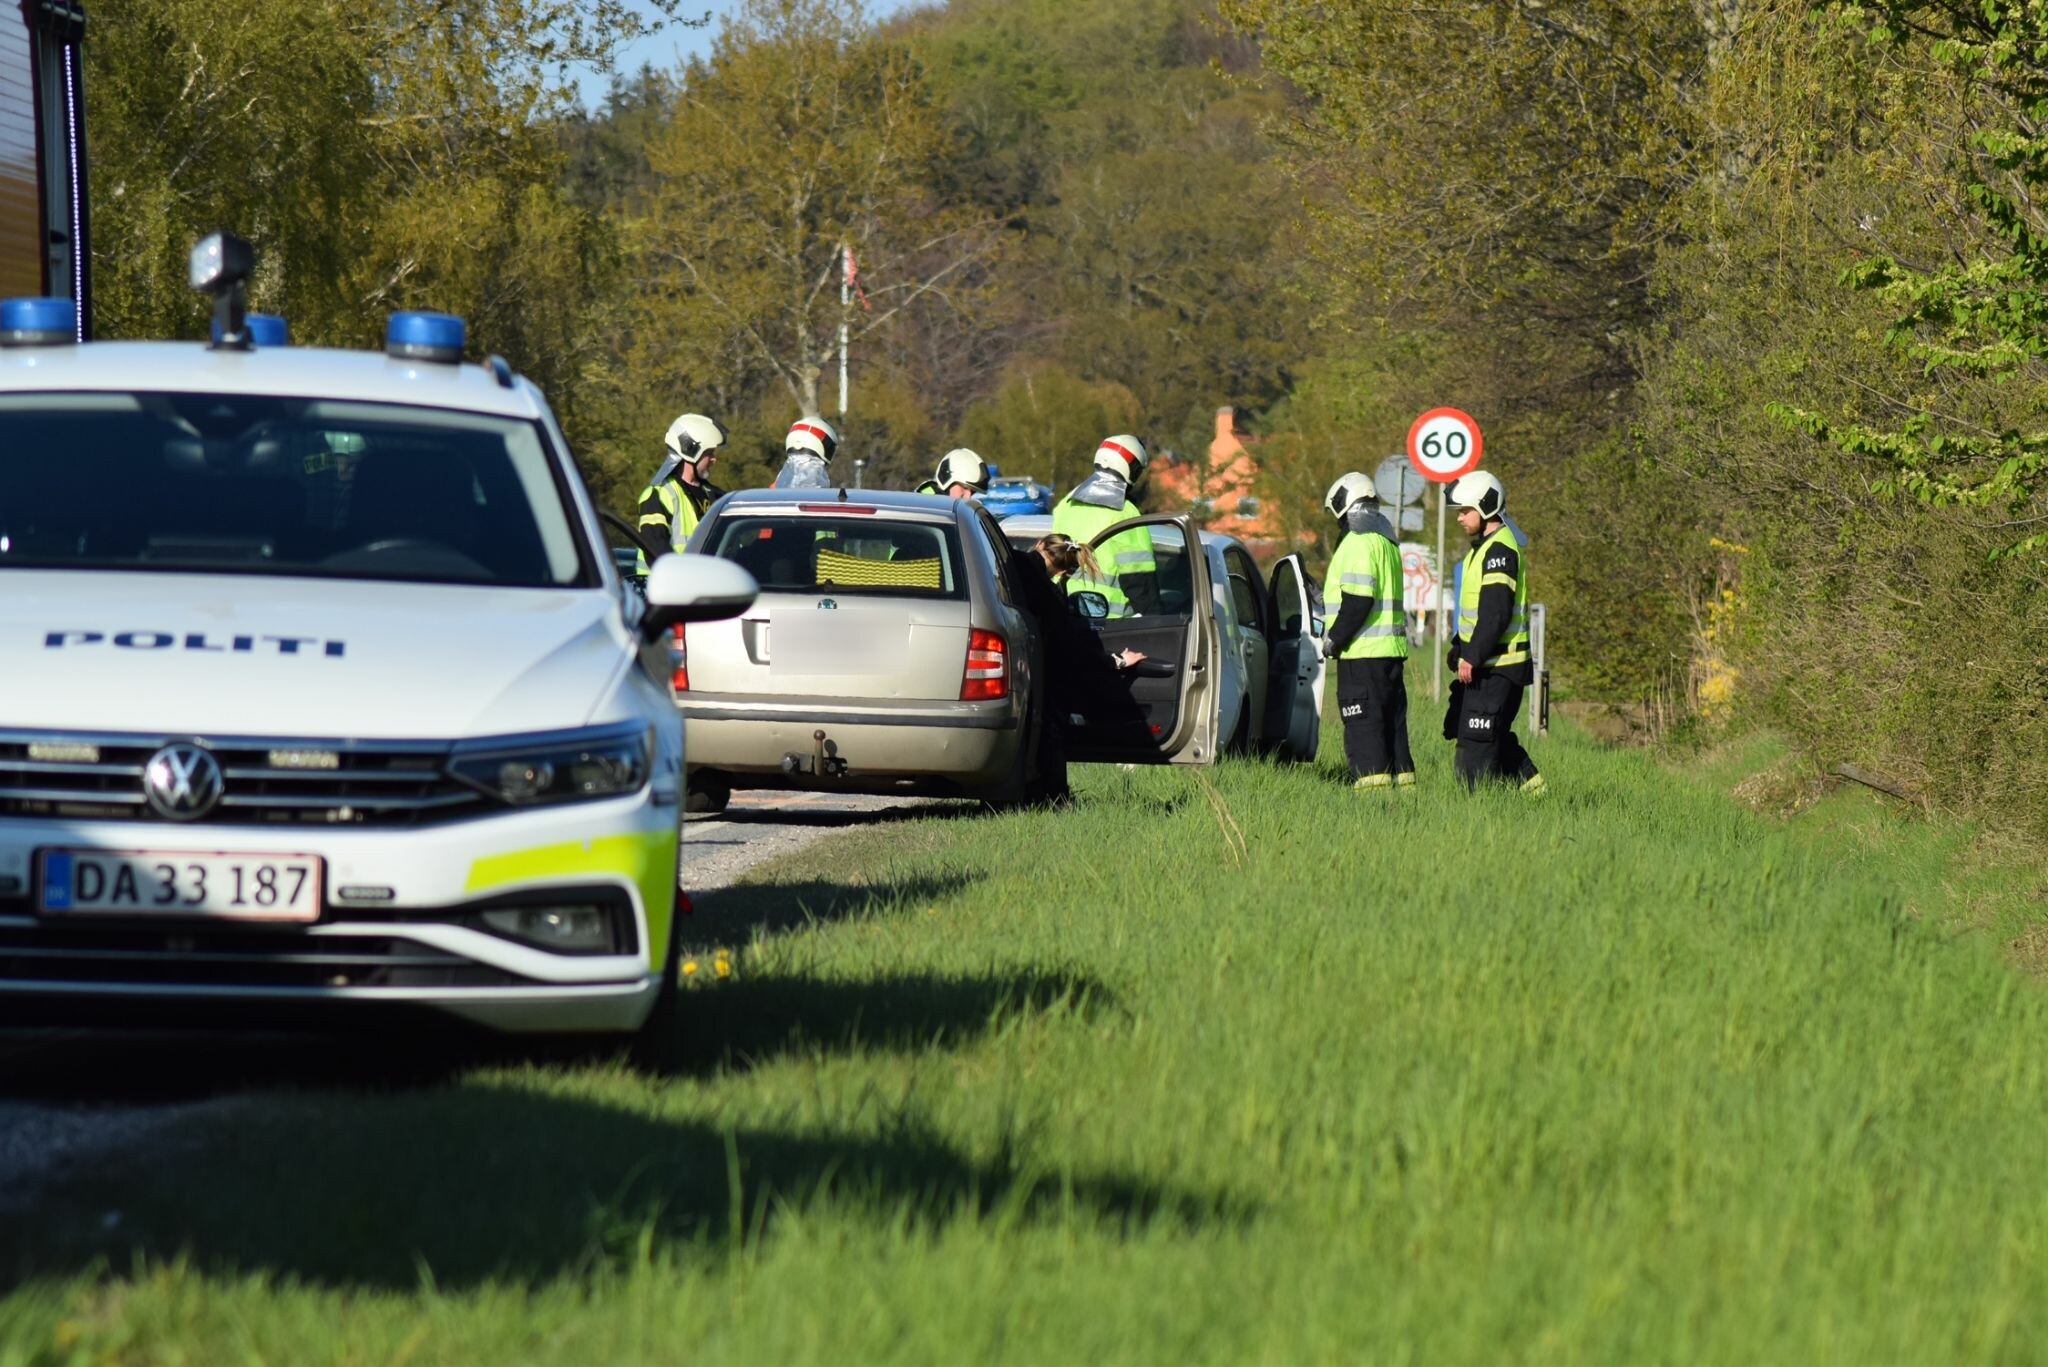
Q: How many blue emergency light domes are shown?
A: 3